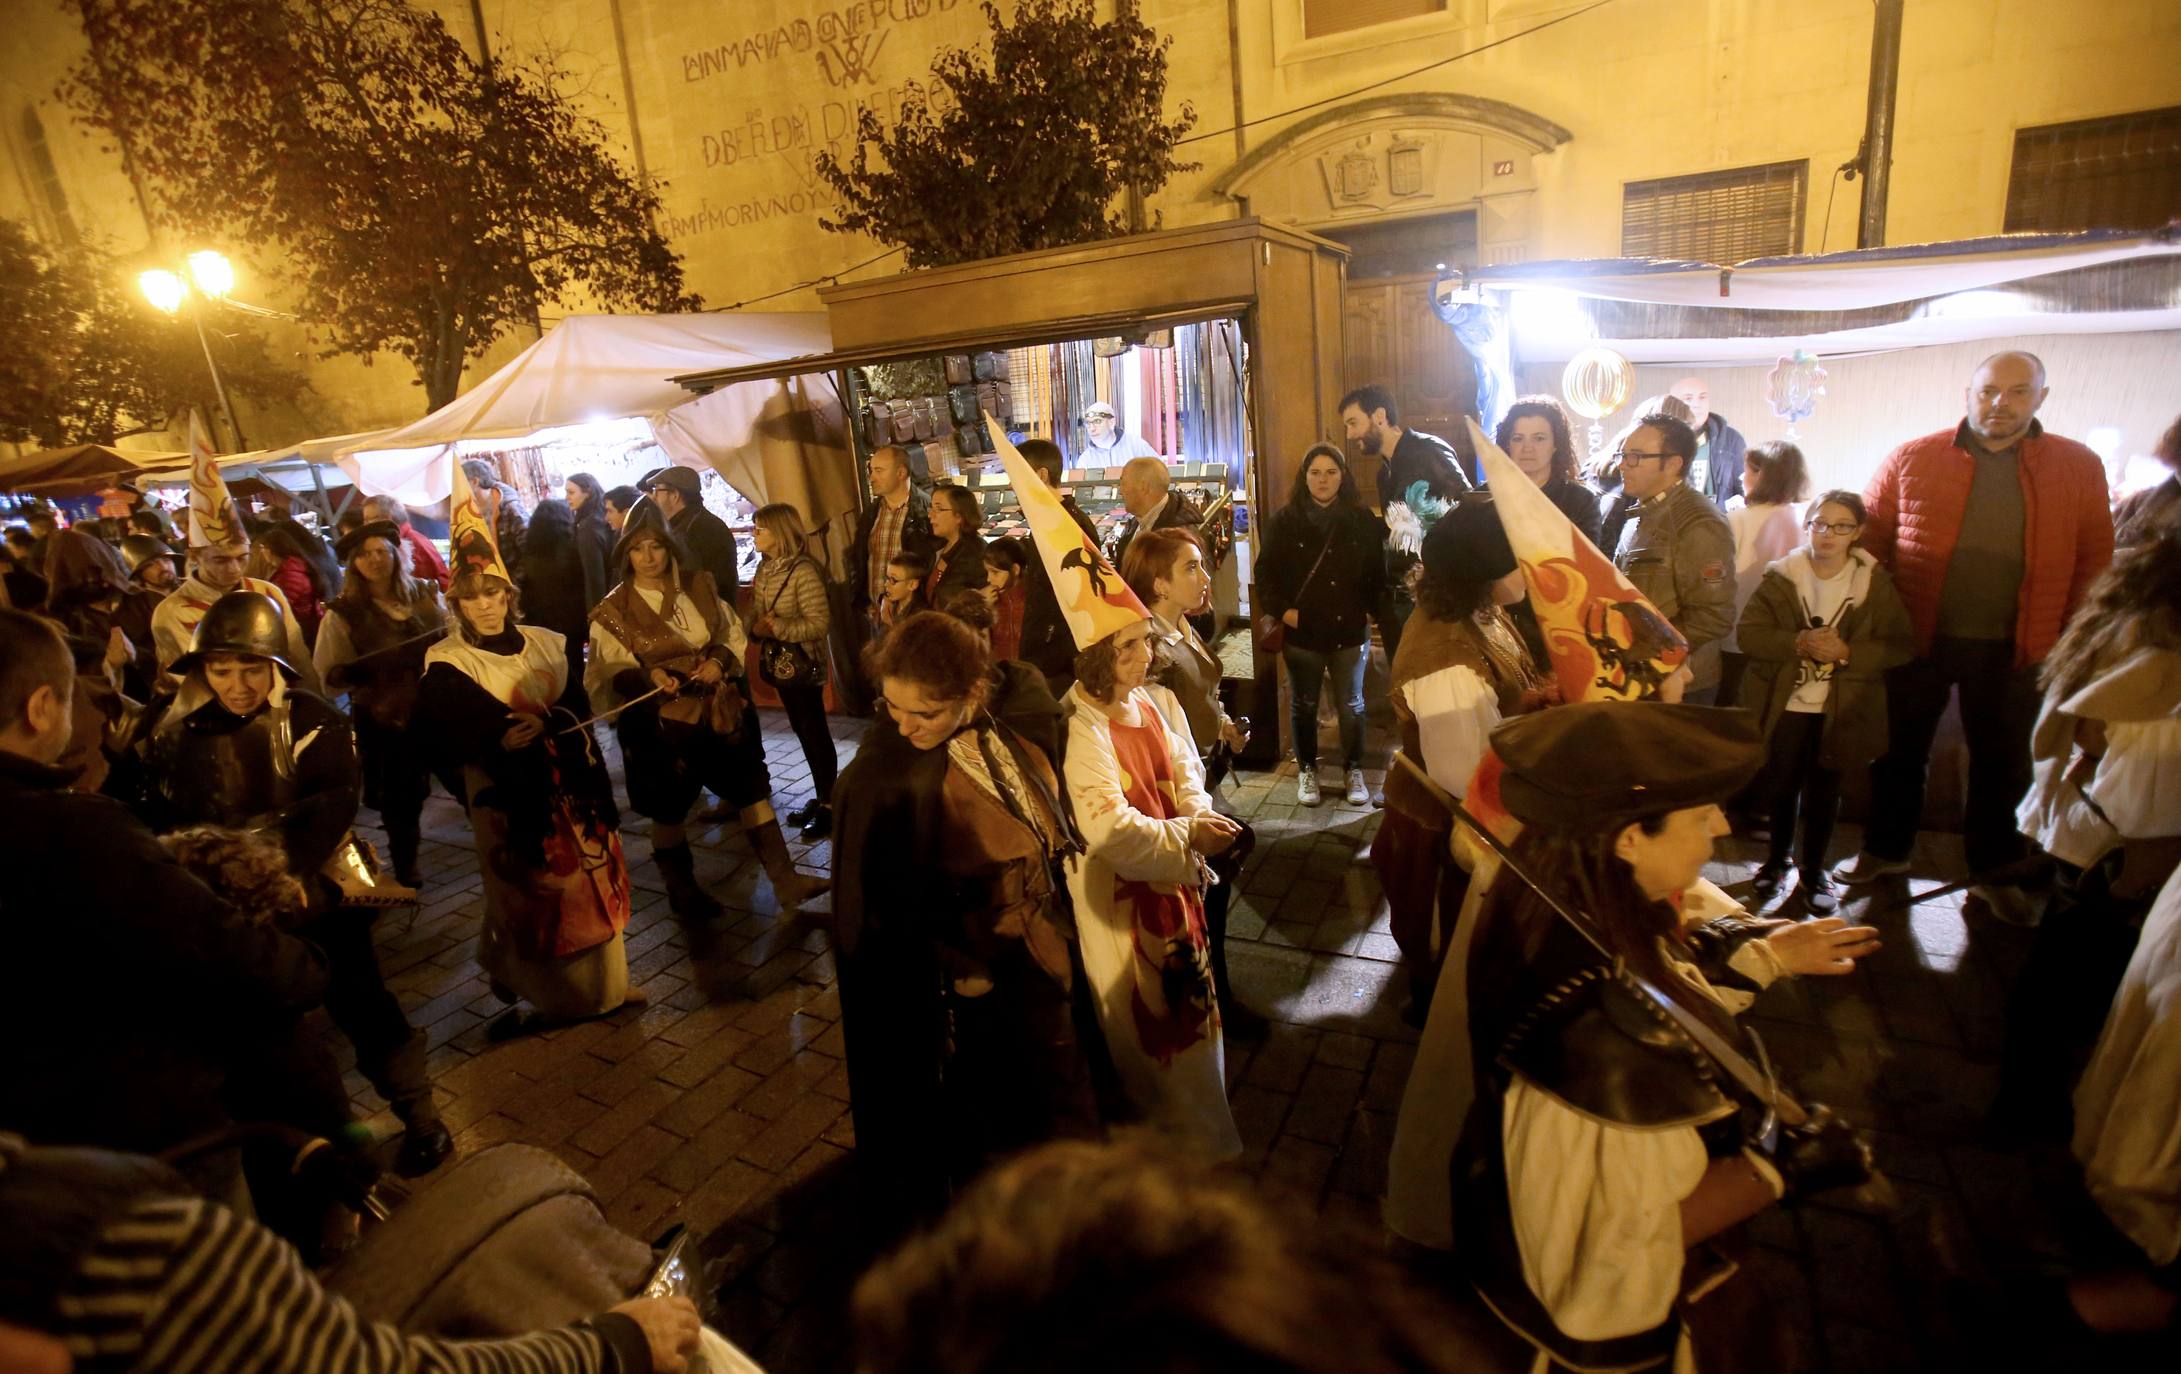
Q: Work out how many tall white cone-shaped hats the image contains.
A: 4